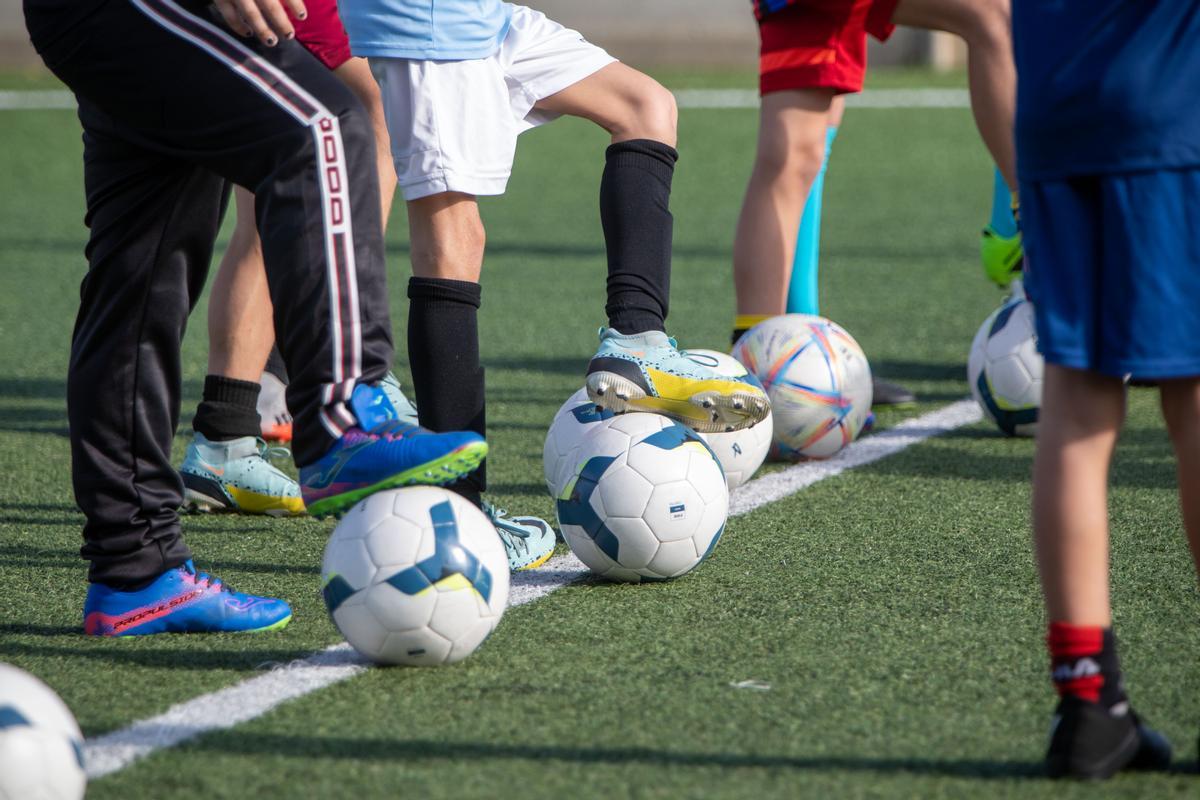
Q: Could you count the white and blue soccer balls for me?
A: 6